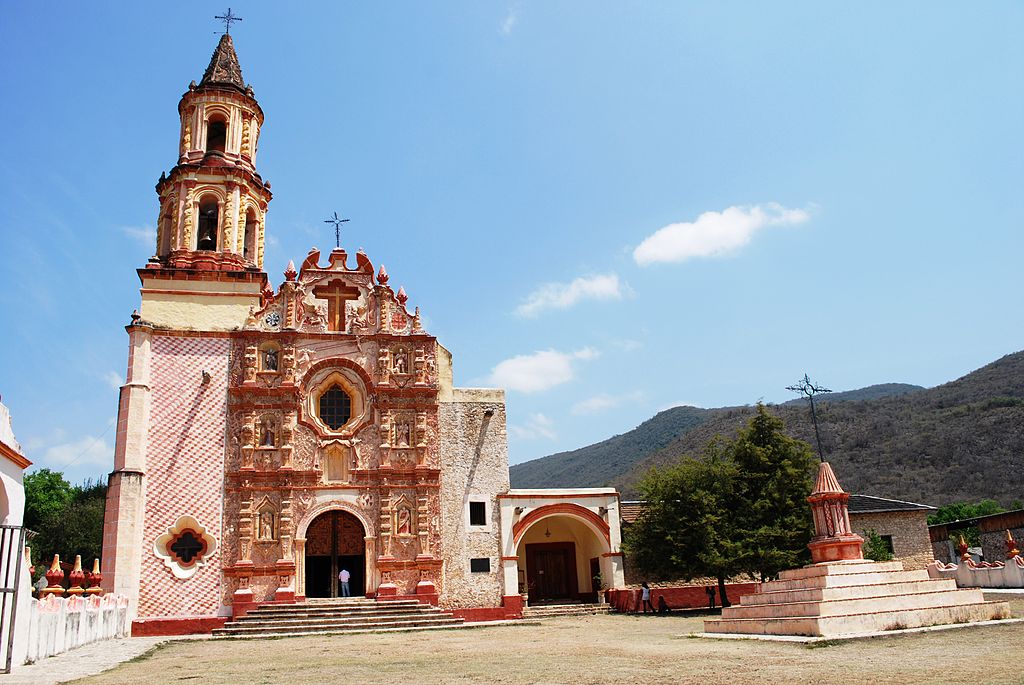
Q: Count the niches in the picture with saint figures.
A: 6